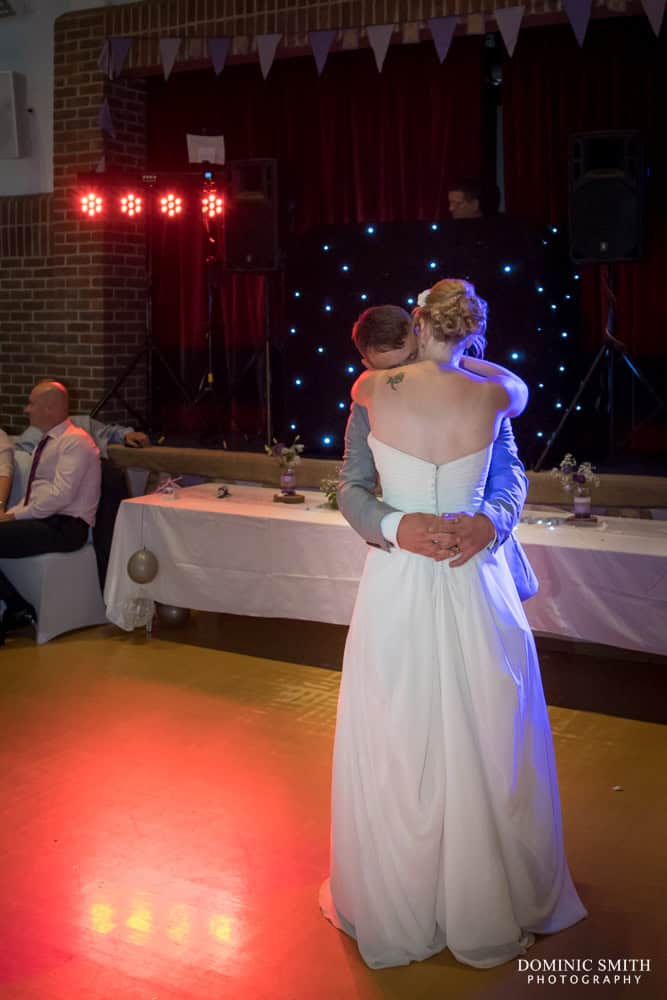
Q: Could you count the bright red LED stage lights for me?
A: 4